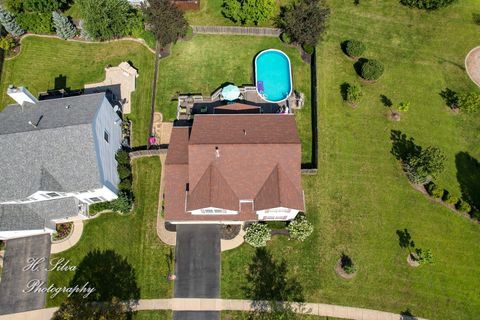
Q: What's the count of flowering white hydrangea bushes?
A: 2